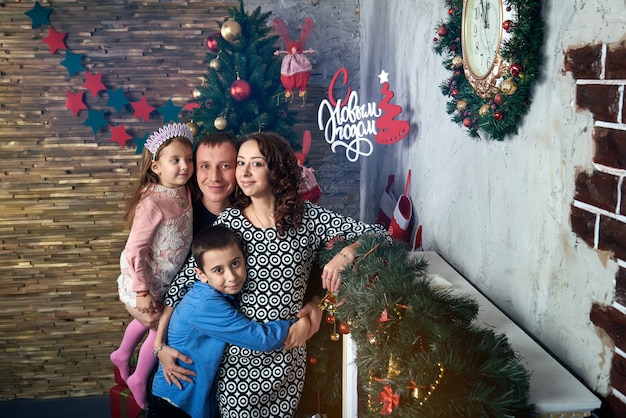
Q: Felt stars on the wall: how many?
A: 12